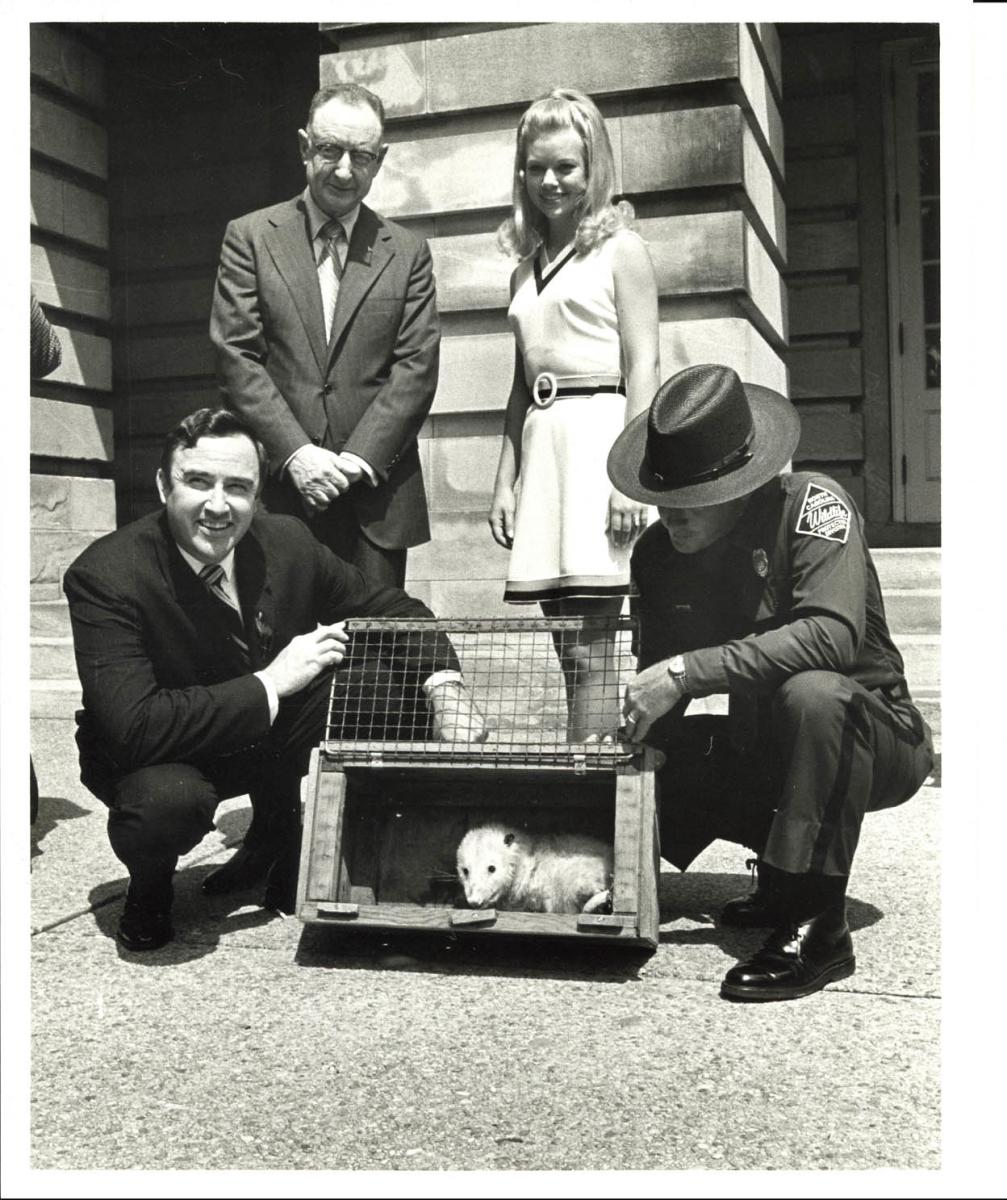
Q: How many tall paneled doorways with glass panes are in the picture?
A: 1